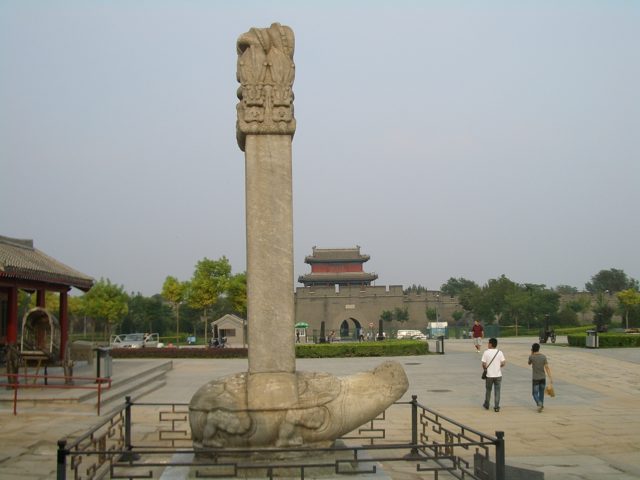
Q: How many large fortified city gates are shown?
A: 1